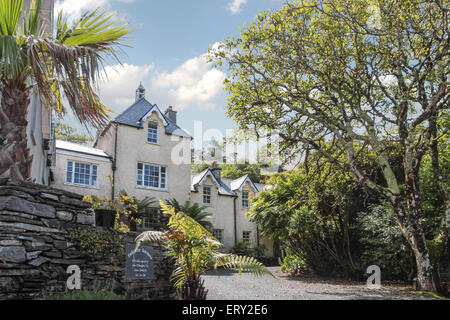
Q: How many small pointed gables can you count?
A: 3